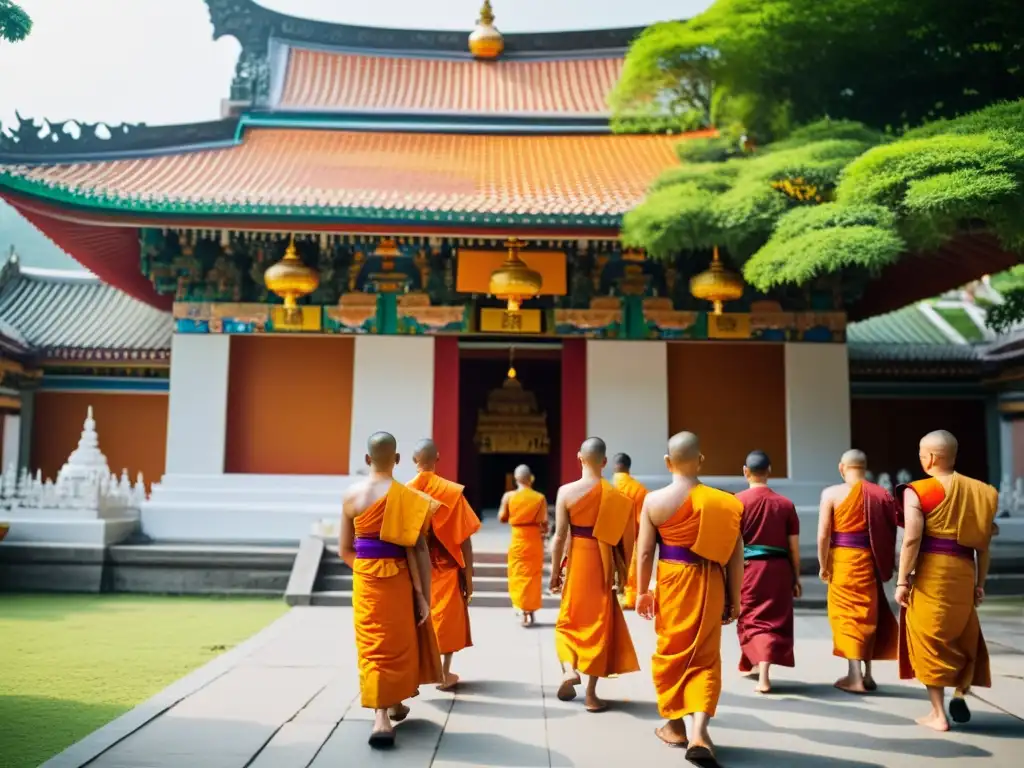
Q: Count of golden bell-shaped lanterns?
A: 3